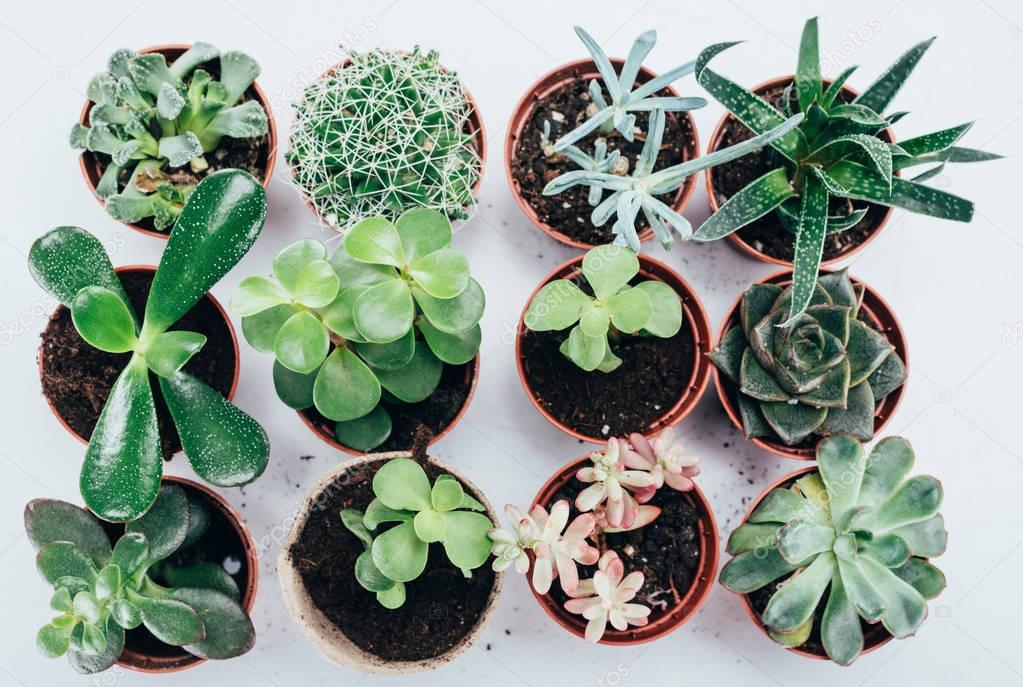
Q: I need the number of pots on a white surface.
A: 12